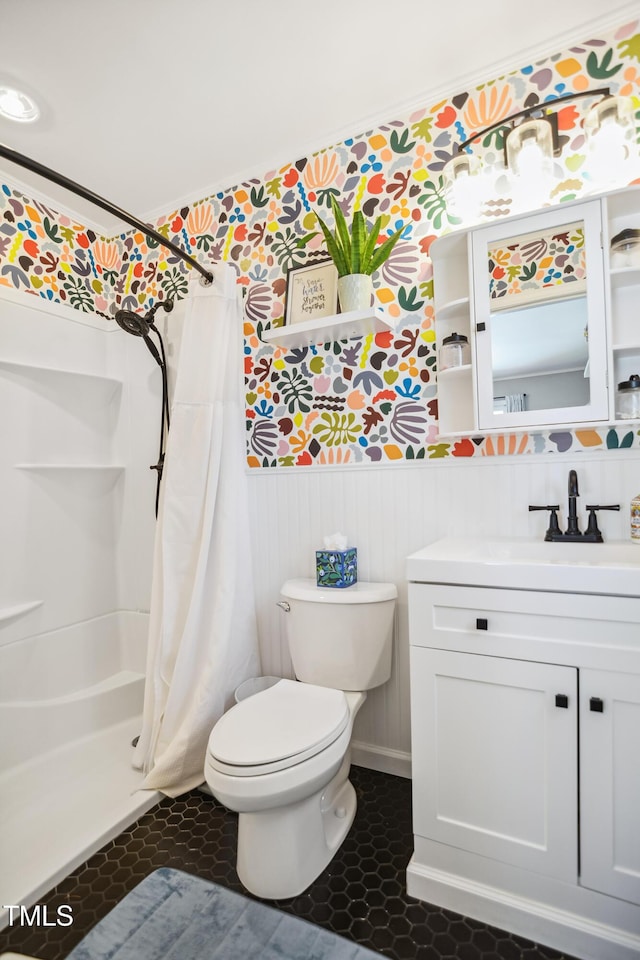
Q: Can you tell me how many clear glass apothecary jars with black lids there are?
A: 3